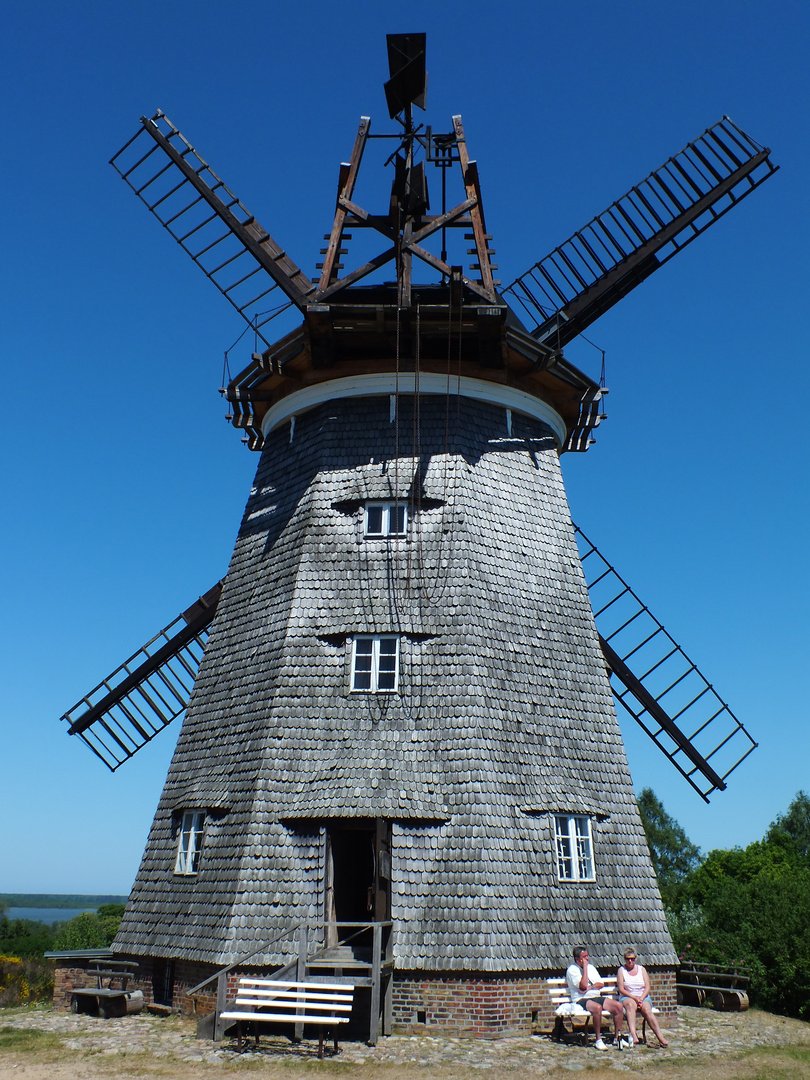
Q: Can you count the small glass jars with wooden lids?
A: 0